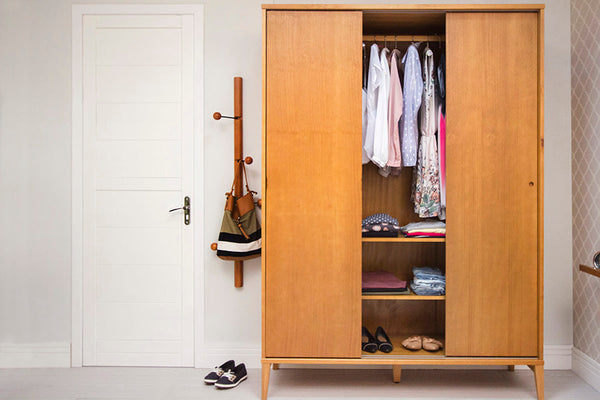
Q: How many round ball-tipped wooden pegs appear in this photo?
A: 4